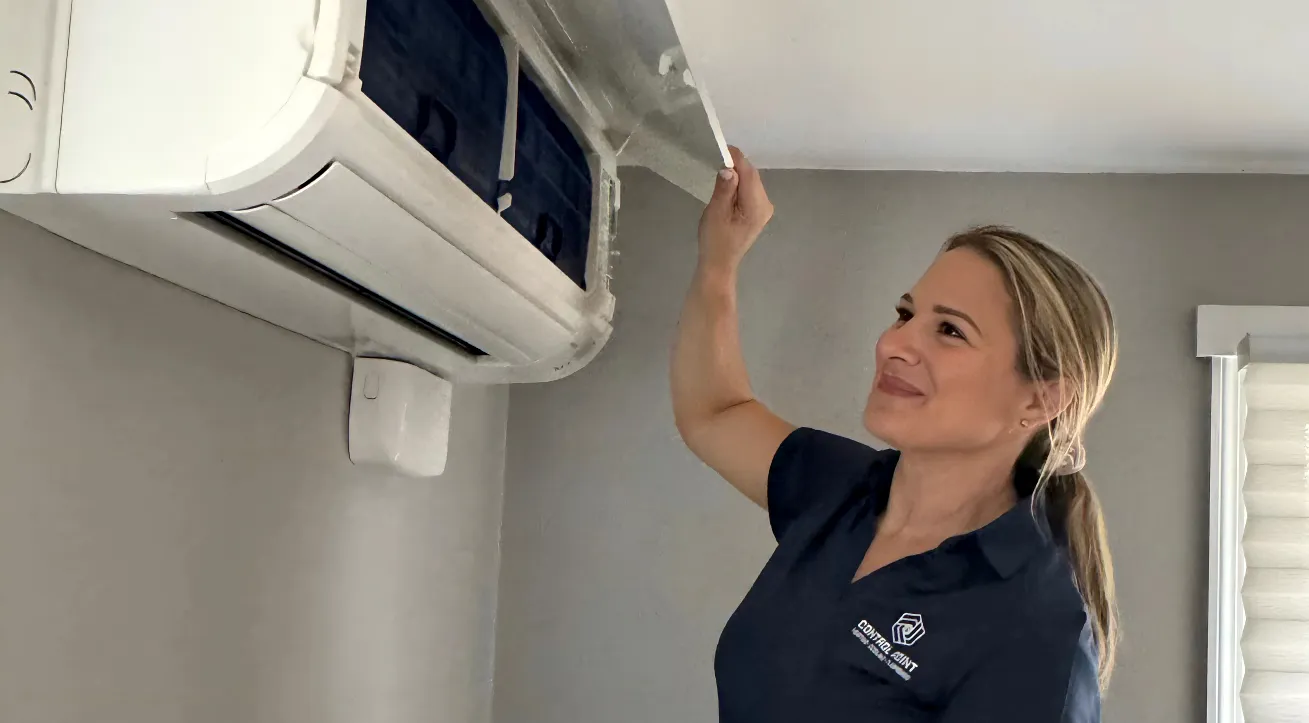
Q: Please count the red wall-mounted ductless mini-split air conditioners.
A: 0